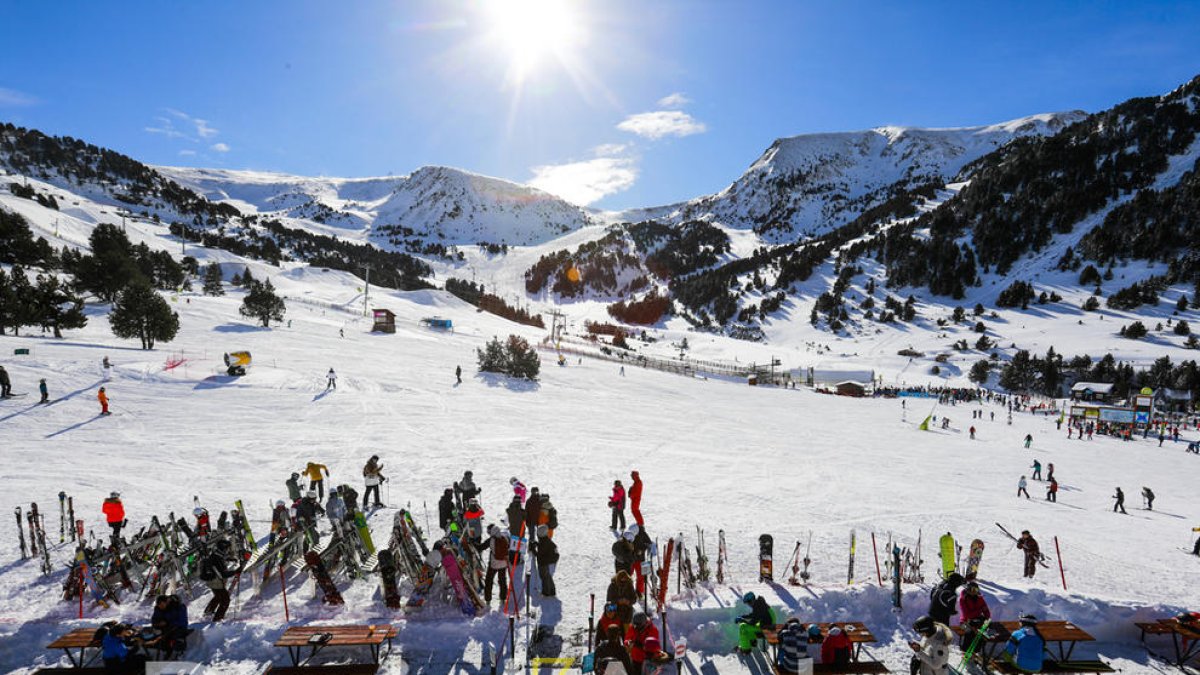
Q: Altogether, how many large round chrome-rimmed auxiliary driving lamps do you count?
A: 0